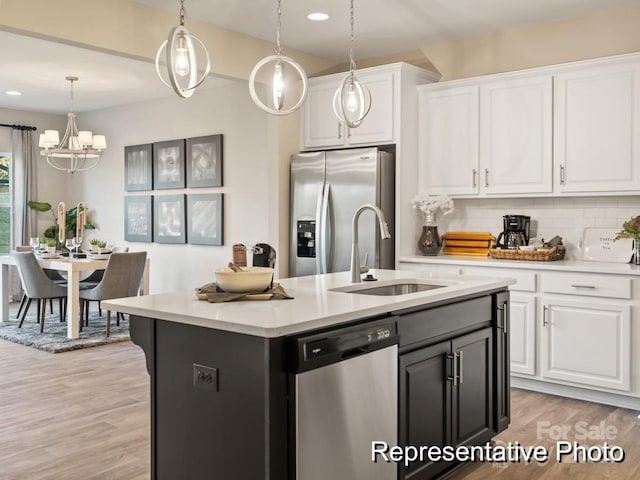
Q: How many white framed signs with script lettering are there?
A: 1